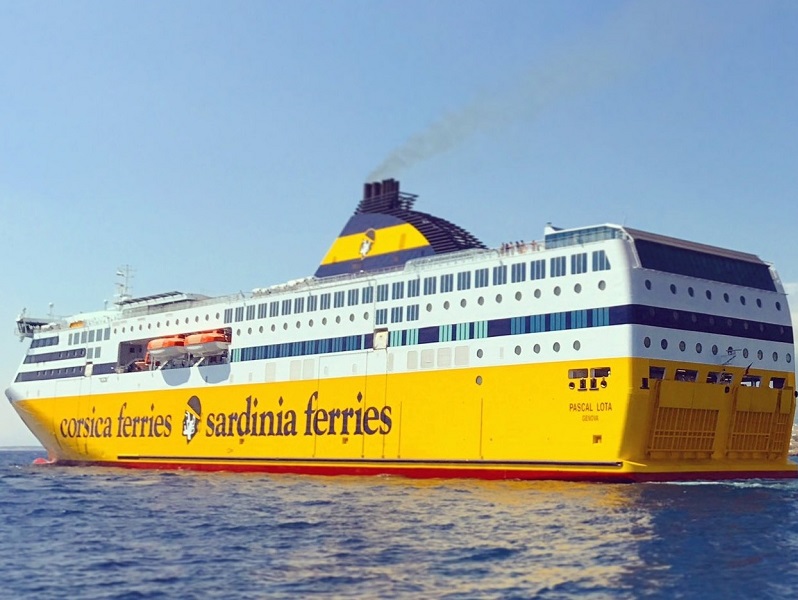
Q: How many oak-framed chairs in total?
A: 0